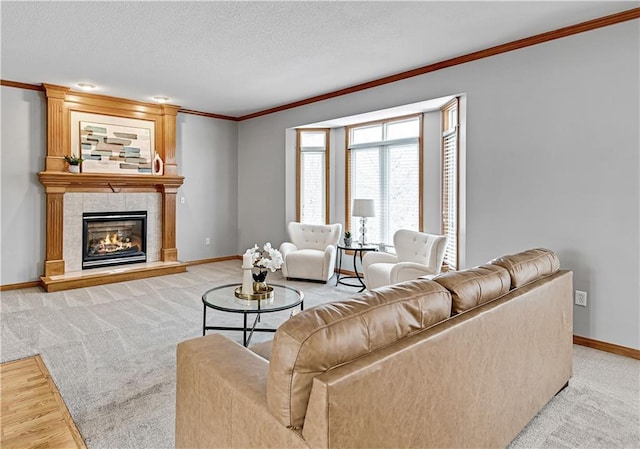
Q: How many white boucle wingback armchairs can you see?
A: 2